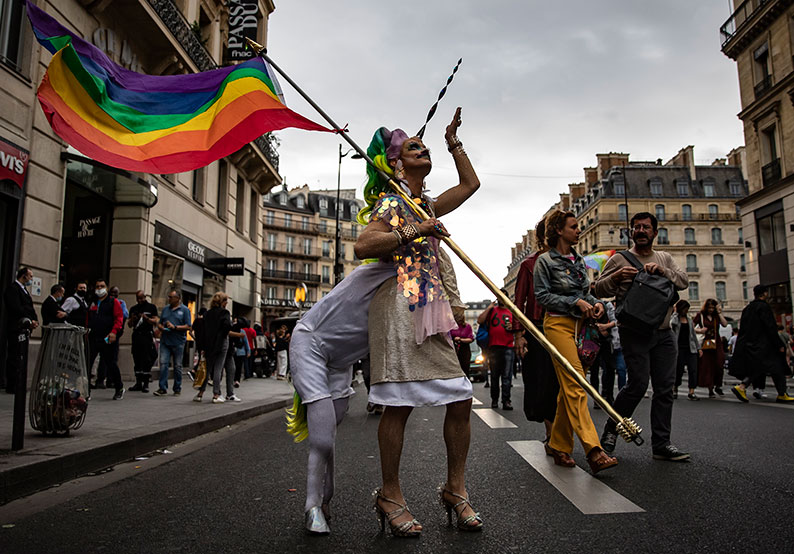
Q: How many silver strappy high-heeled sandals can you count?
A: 2